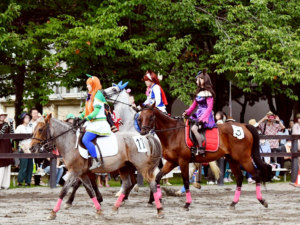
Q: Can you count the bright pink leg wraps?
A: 8